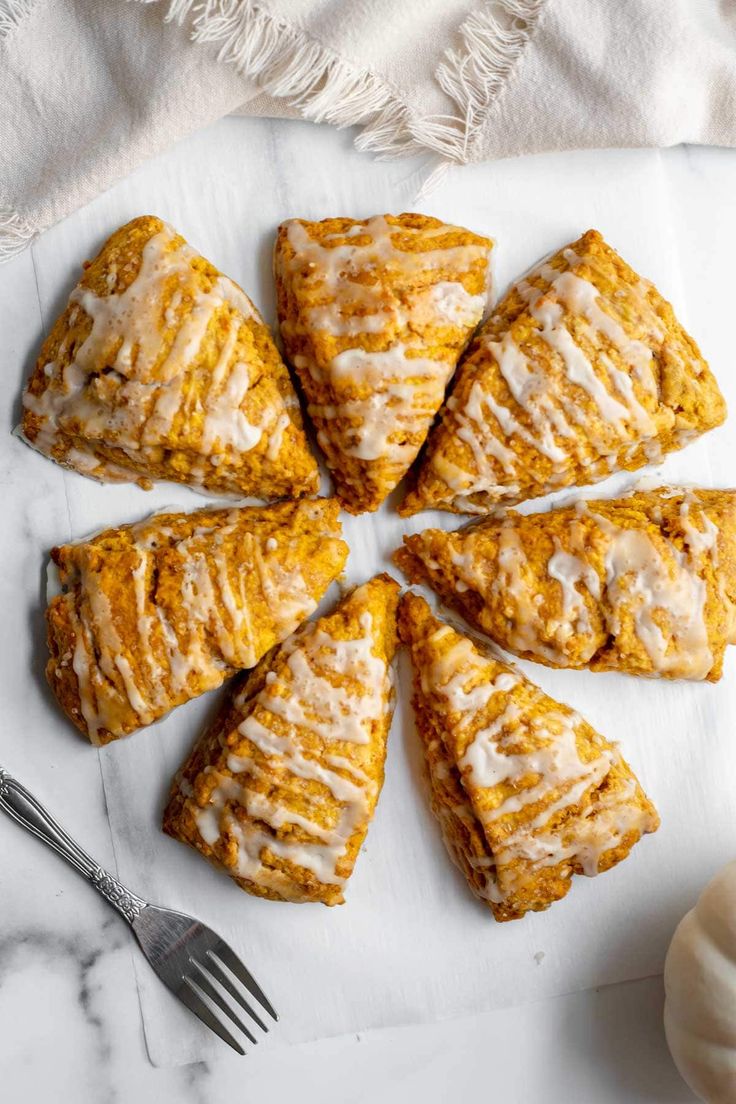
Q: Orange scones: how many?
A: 7